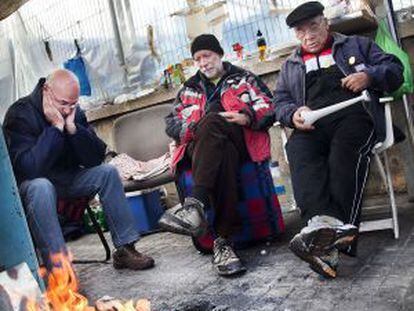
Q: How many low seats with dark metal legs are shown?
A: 1